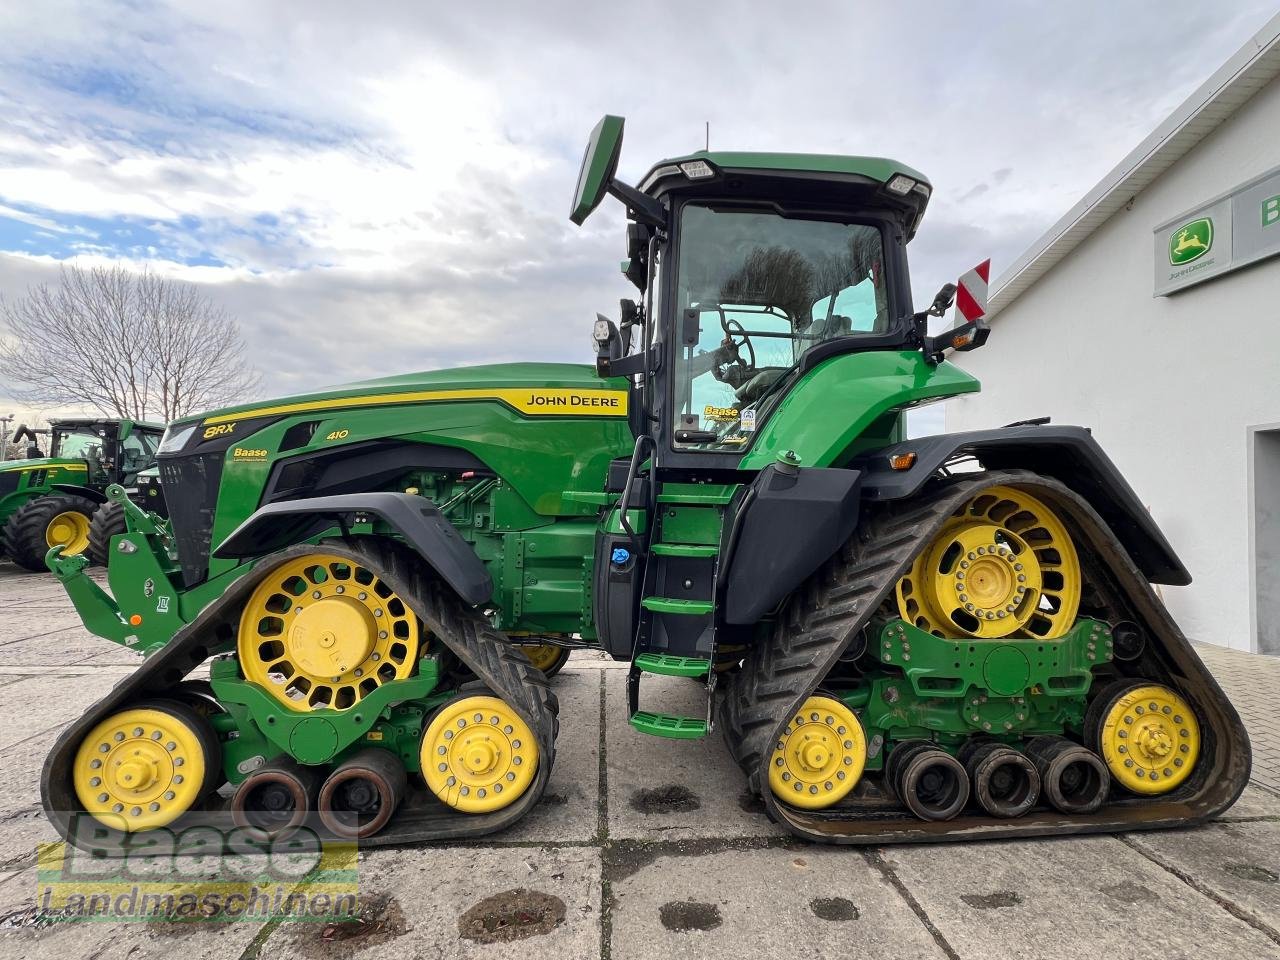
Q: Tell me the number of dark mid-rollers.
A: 5